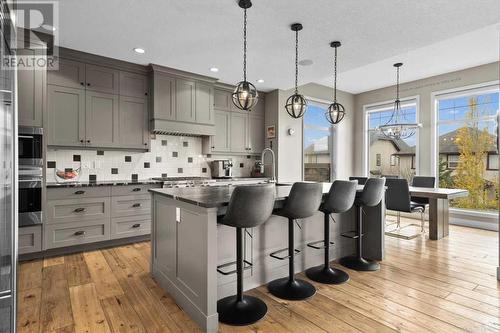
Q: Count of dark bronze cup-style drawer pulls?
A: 6